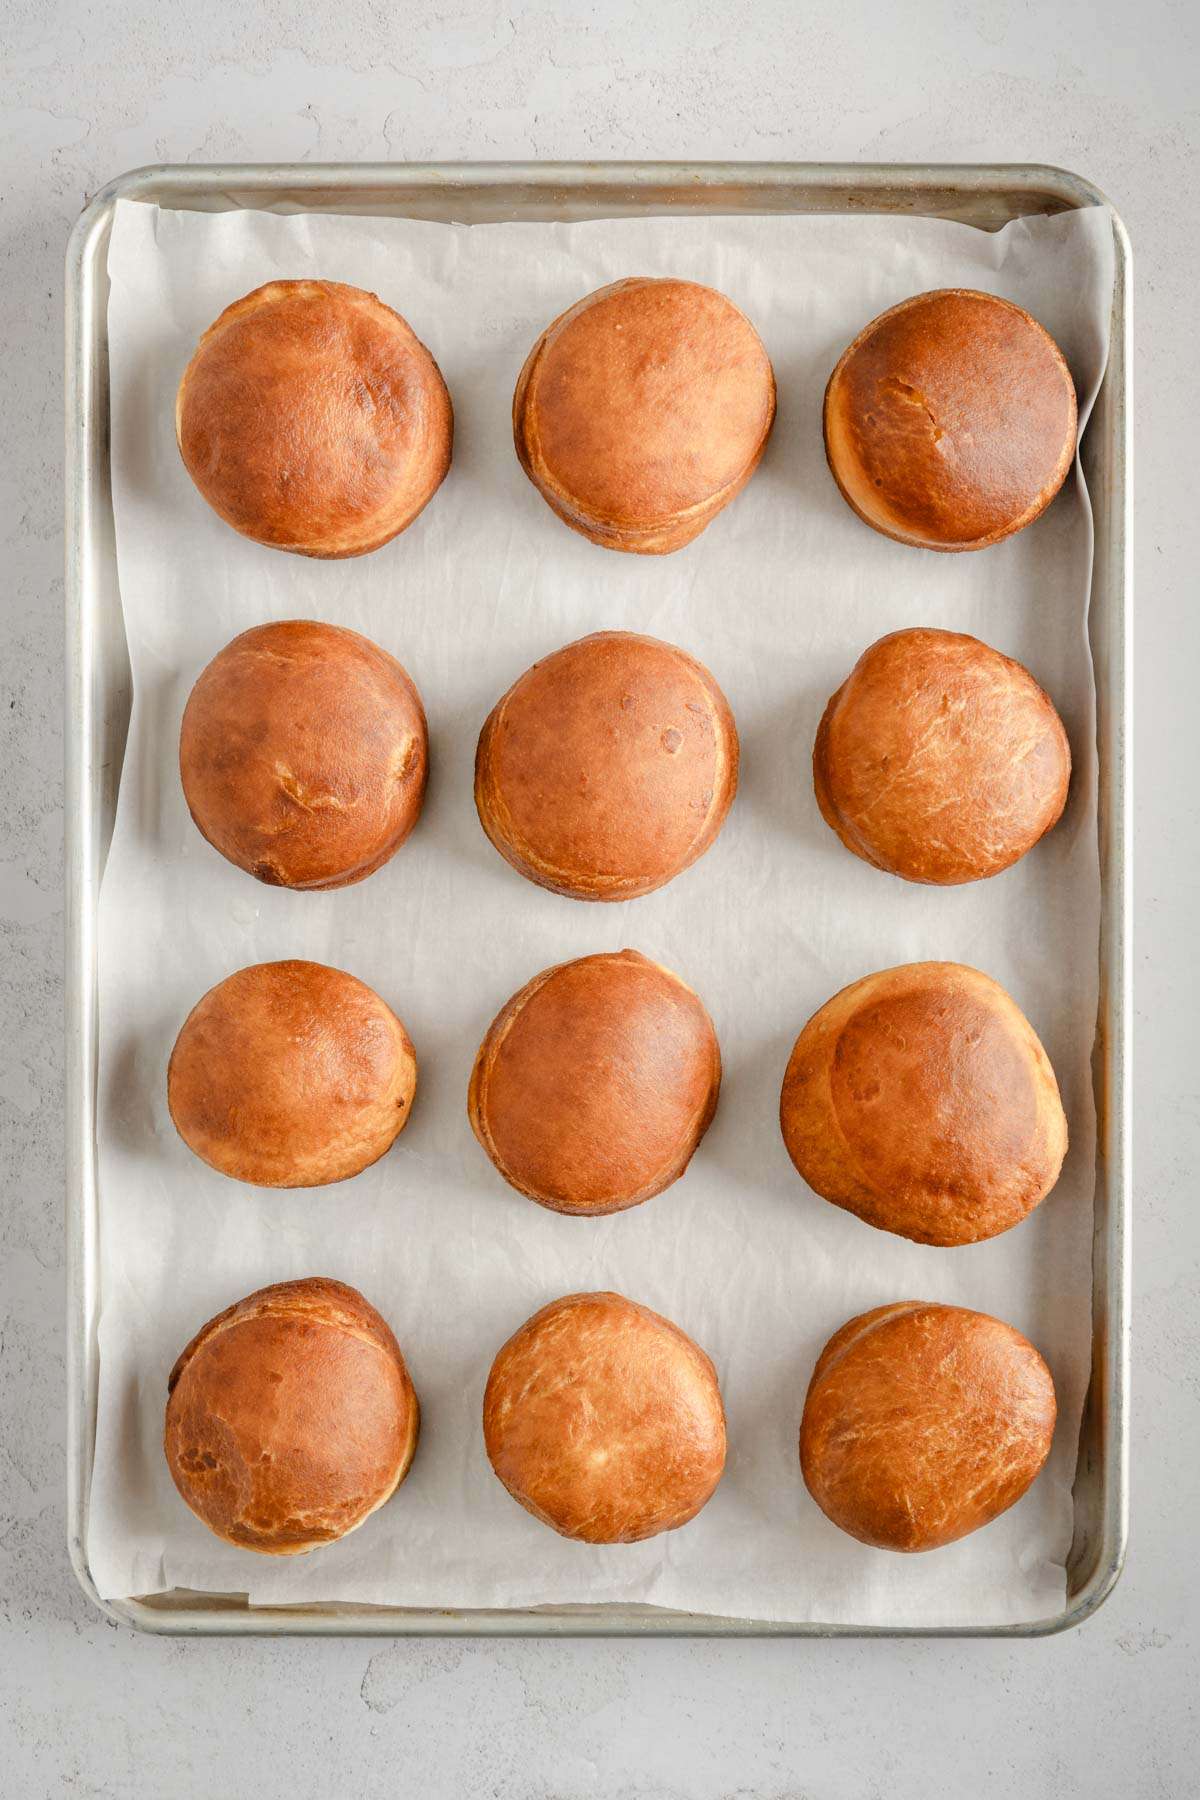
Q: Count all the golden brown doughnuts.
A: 12